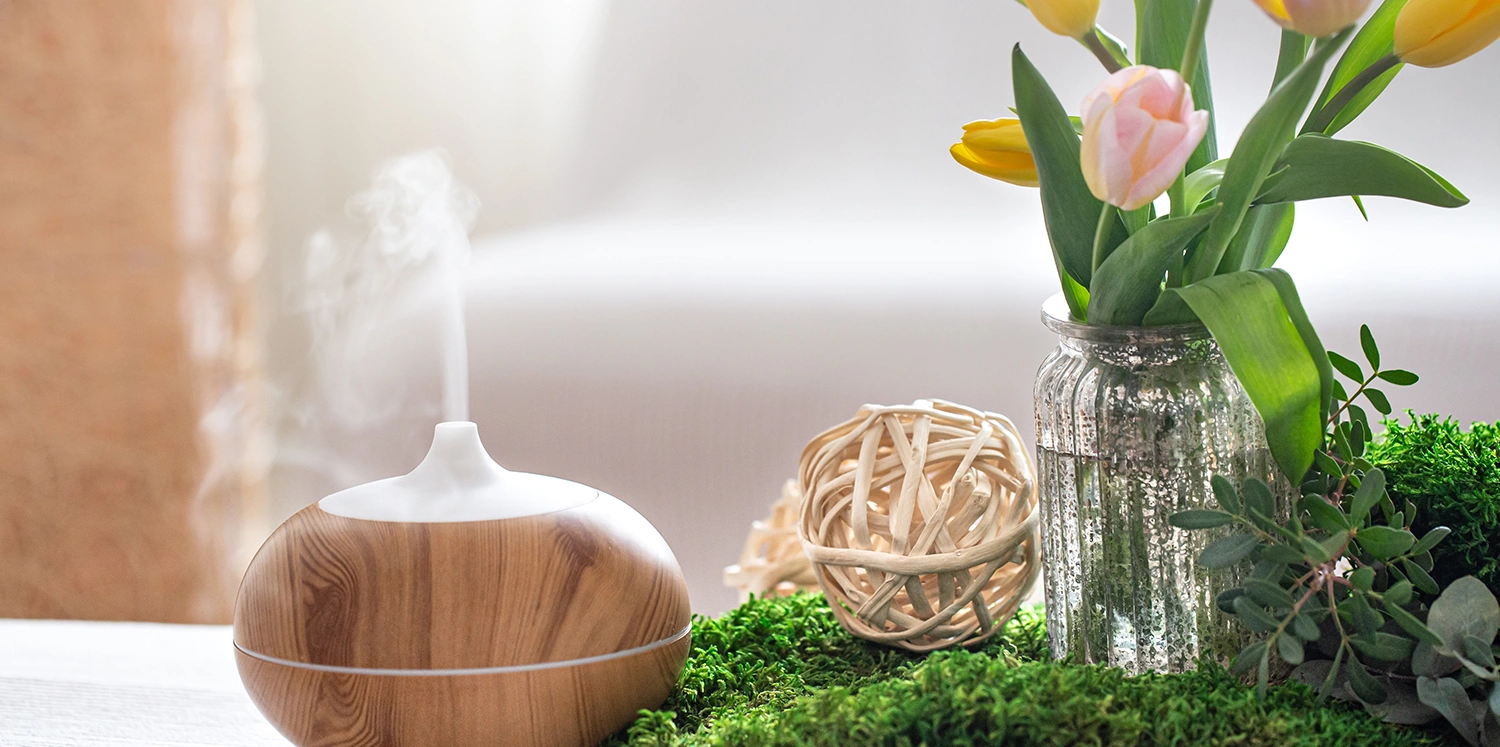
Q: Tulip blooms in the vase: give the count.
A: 5